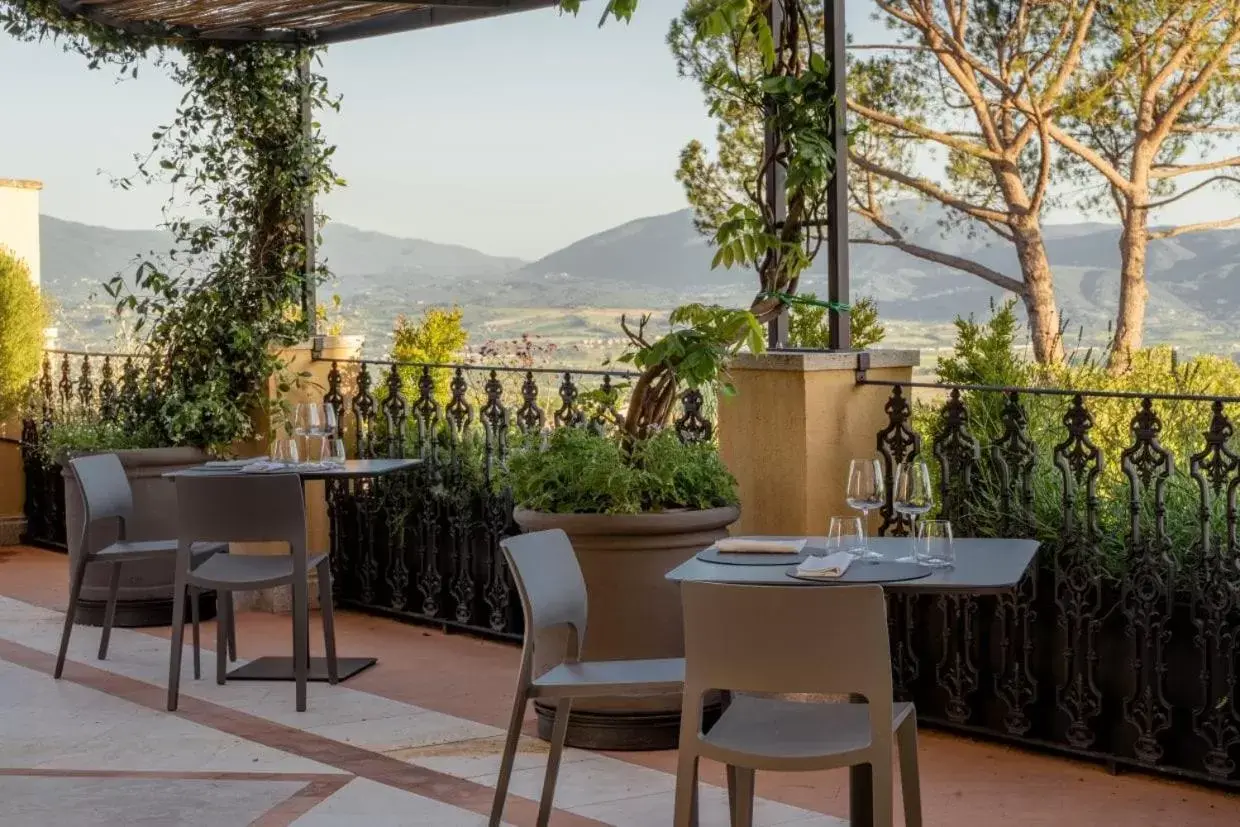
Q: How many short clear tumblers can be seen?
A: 4